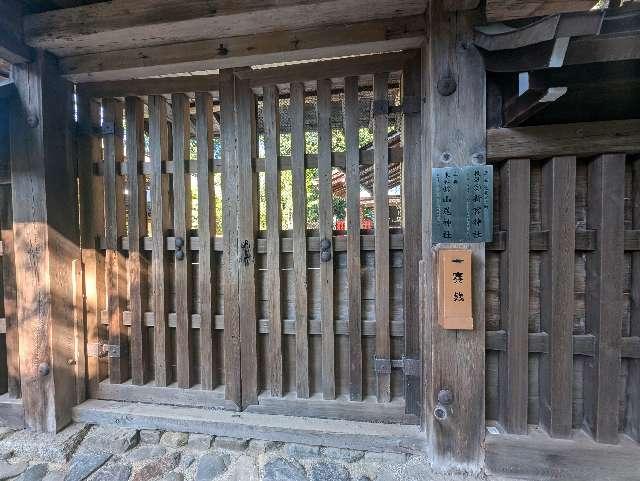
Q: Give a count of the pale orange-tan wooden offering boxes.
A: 1